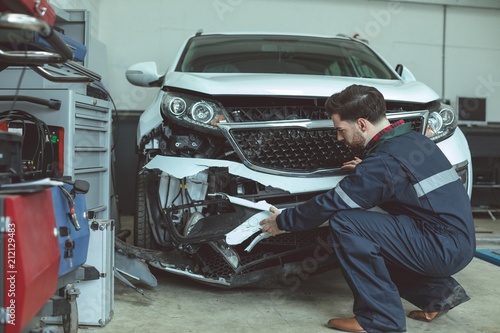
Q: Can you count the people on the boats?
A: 0